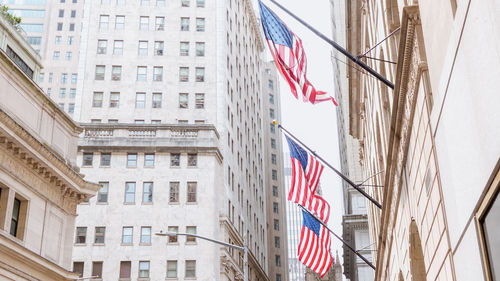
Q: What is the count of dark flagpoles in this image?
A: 3